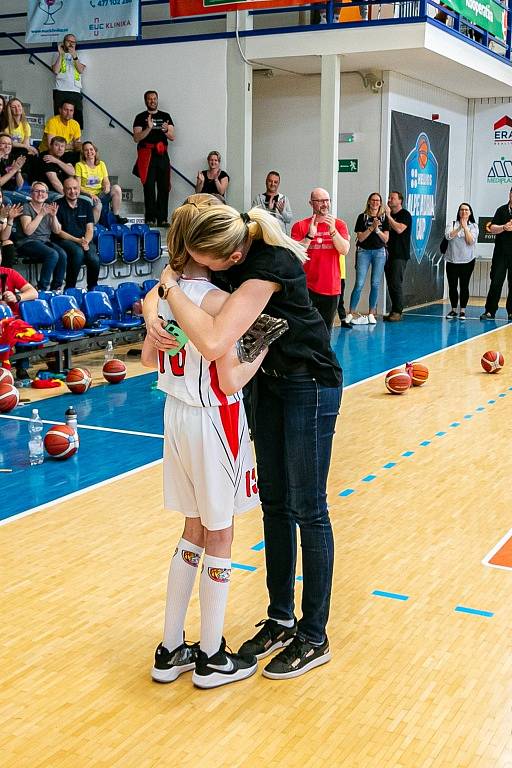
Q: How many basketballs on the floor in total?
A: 8